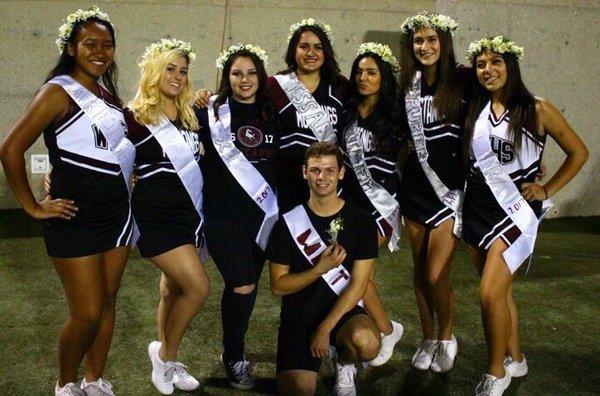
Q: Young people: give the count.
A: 8